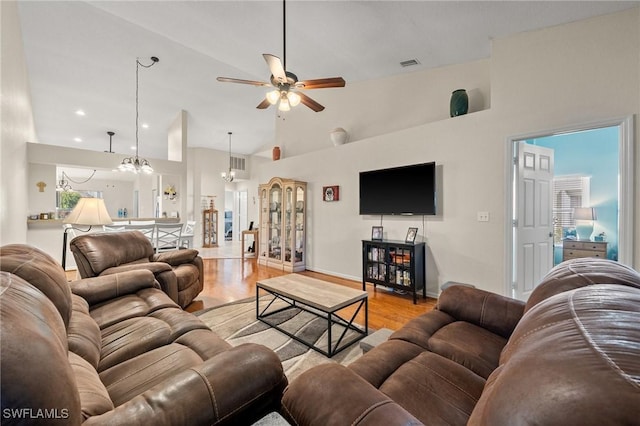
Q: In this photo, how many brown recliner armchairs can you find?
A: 1